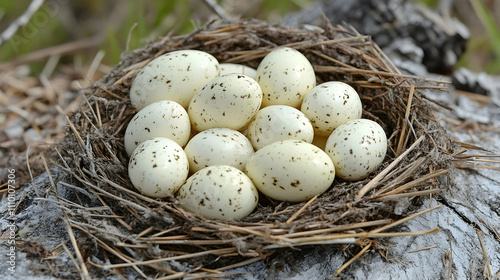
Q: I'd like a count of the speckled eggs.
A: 12